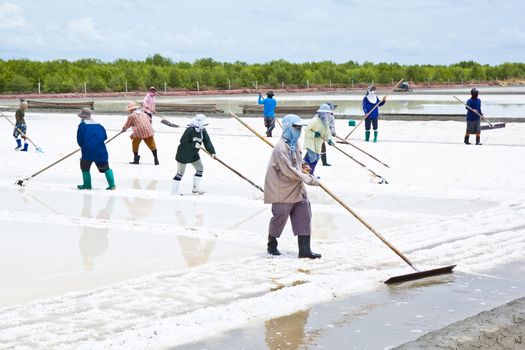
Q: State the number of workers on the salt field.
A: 11